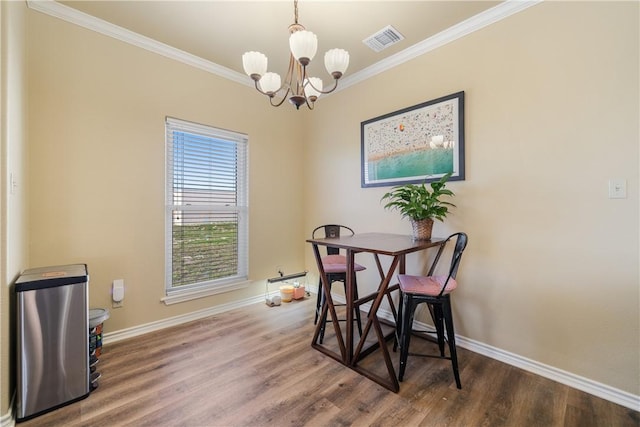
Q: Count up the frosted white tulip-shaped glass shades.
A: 5